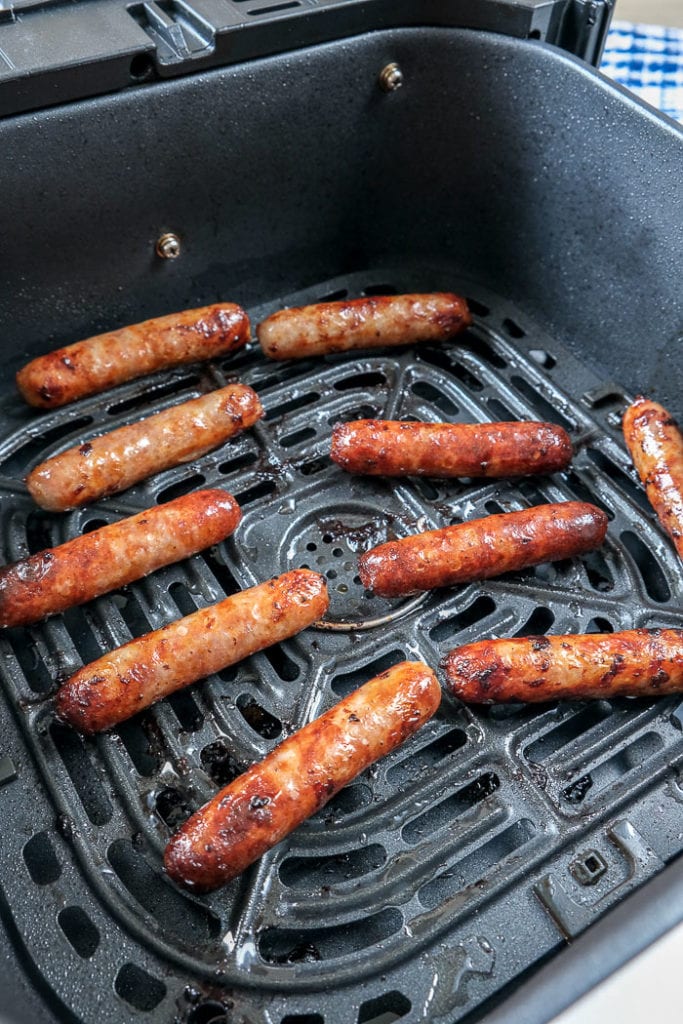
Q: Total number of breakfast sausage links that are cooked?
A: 10